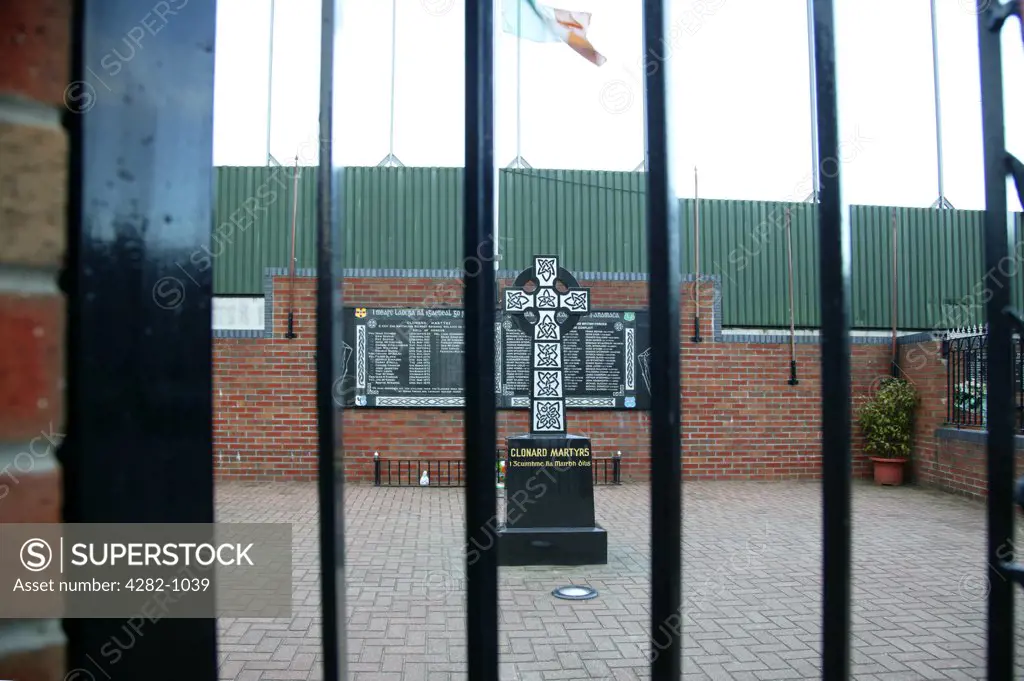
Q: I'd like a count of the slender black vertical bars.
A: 5